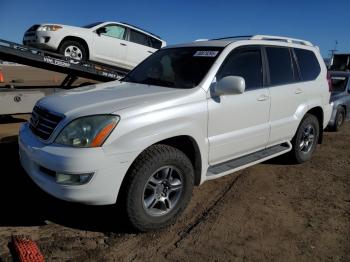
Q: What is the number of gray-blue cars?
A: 1